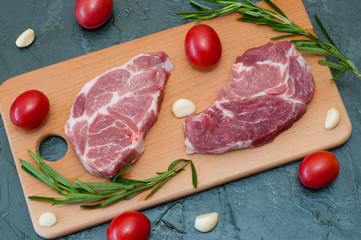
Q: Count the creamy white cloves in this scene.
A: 5